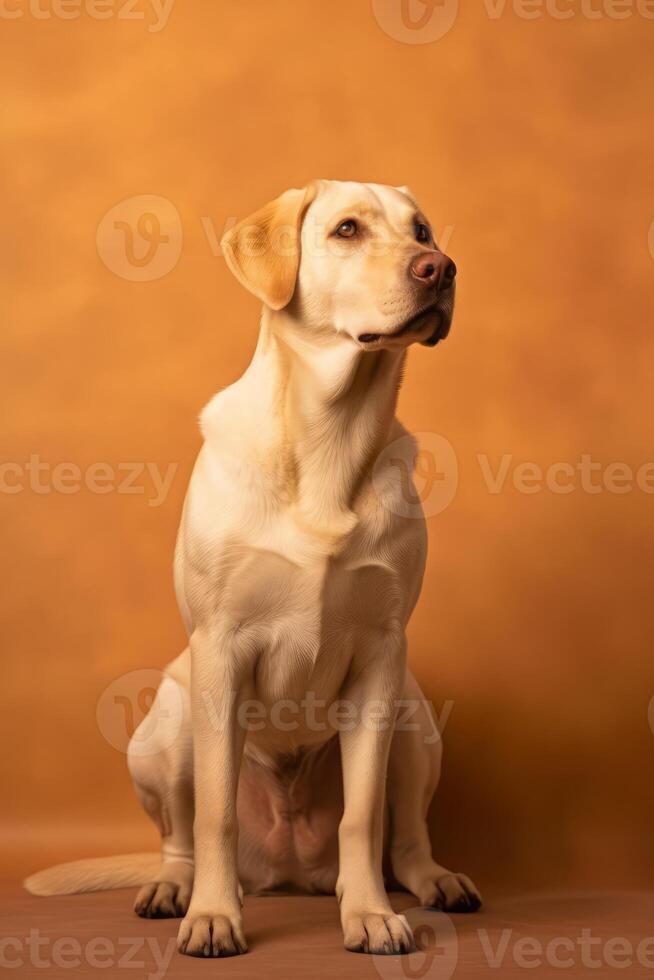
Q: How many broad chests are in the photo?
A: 1